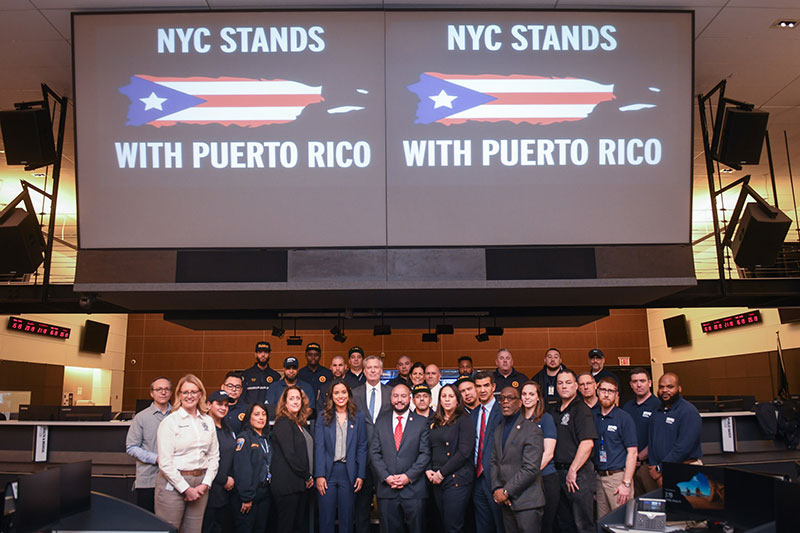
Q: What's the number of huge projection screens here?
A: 2